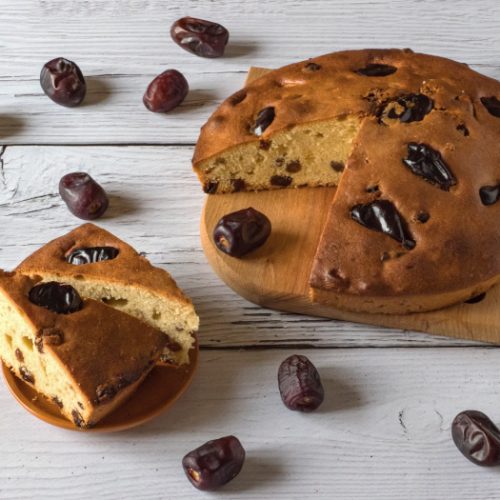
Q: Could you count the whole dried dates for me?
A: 8